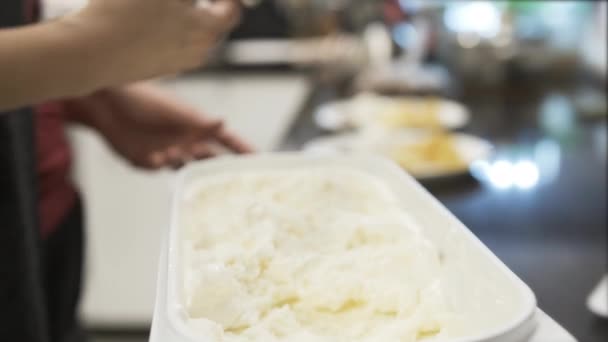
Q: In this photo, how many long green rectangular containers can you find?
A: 0